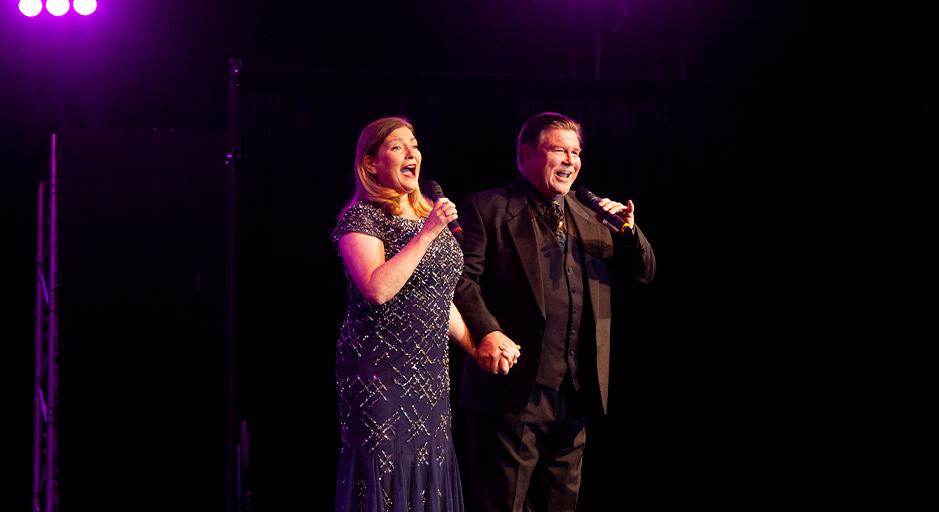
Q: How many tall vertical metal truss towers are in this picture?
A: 1